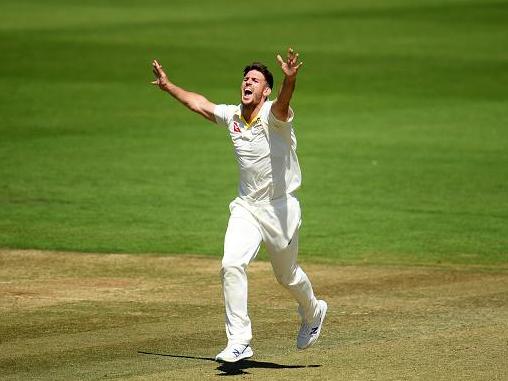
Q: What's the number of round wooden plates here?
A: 0